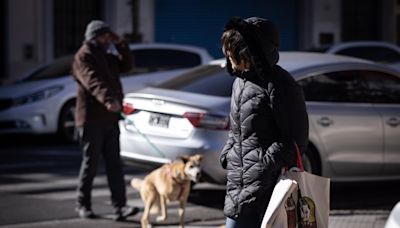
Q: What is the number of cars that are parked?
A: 3